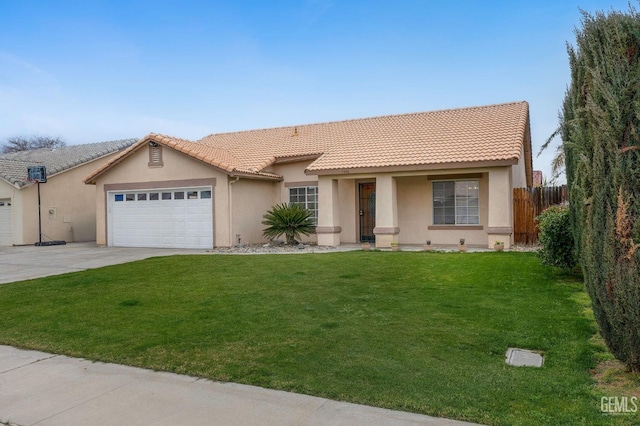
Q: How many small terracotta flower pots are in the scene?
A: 5